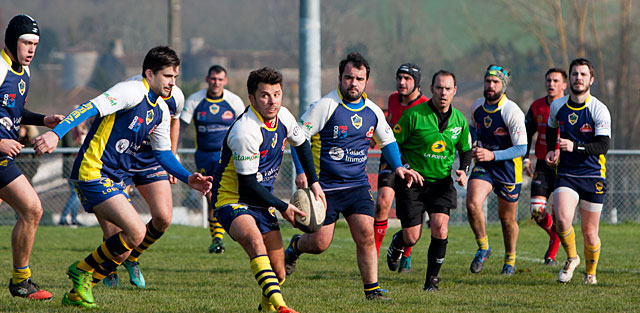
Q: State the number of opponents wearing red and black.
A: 2